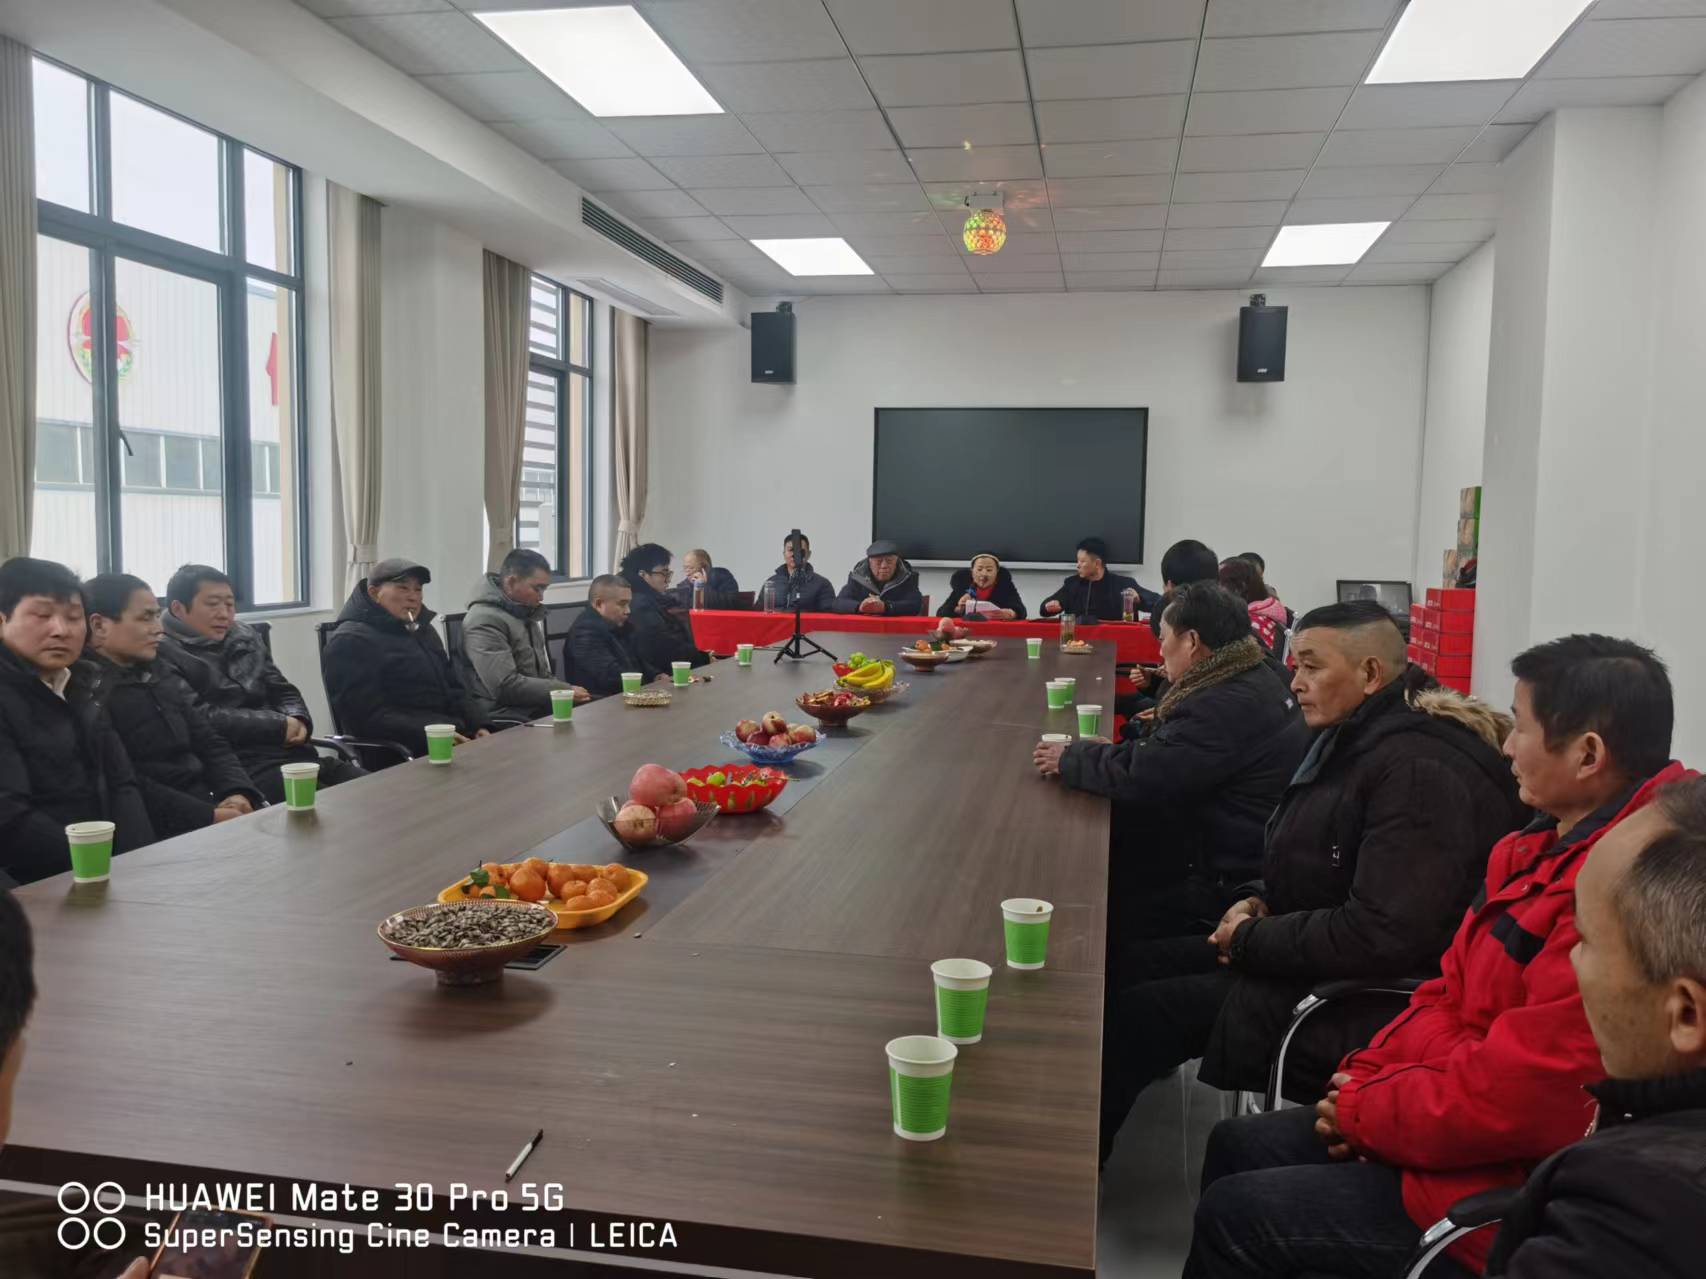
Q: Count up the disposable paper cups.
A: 15